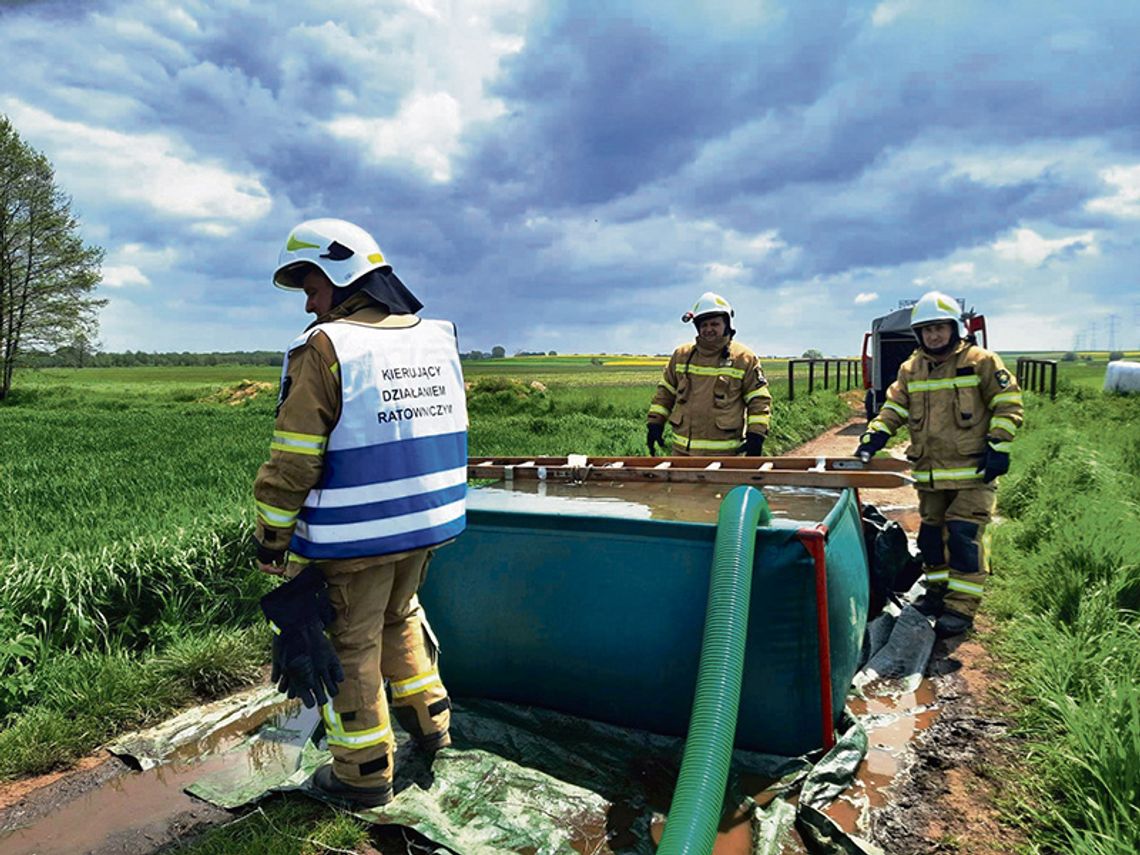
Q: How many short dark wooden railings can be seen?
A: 2